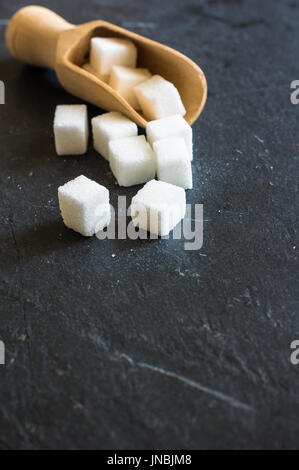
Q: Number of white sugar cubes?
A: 10